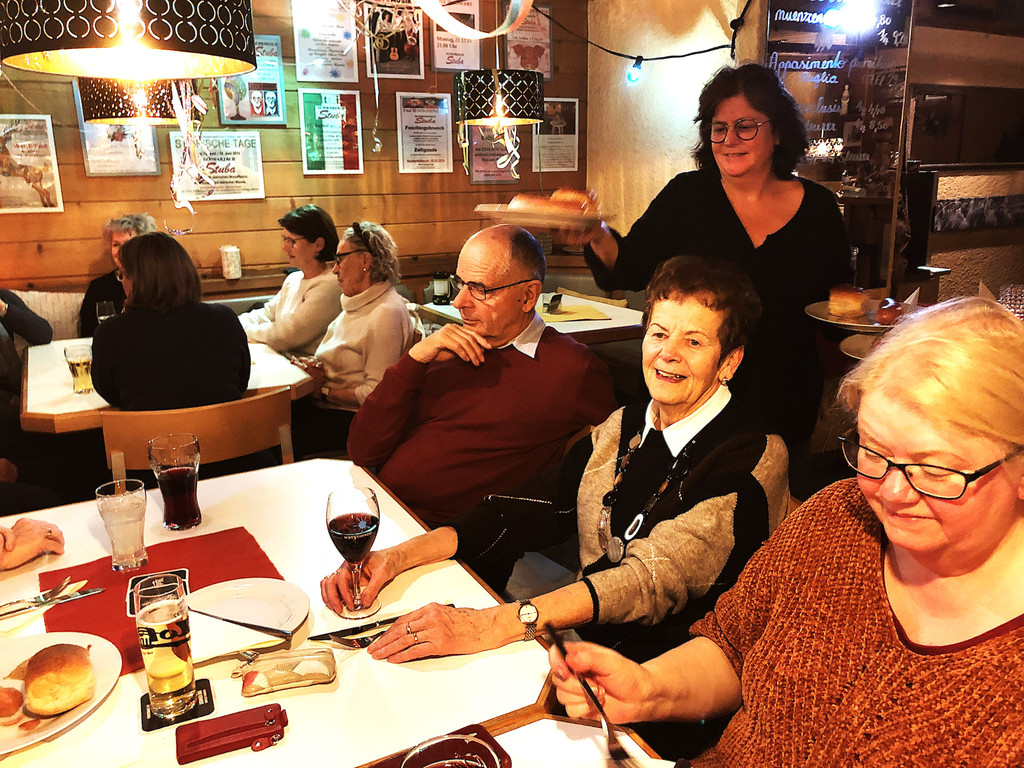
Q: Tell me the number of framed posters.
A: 12